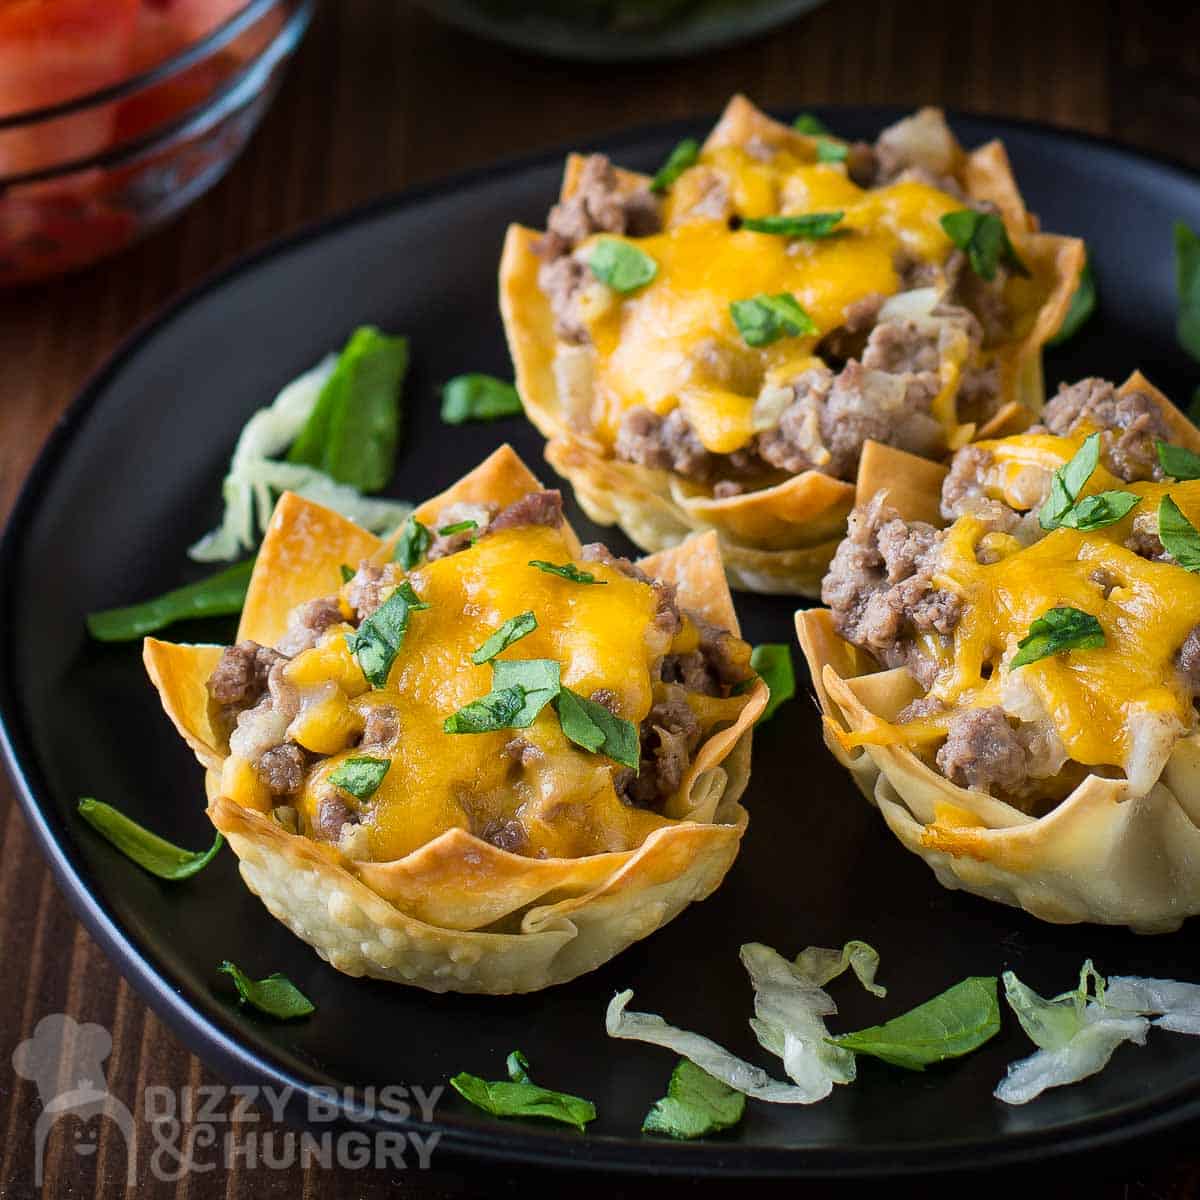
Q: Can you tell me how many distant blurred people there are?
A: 0